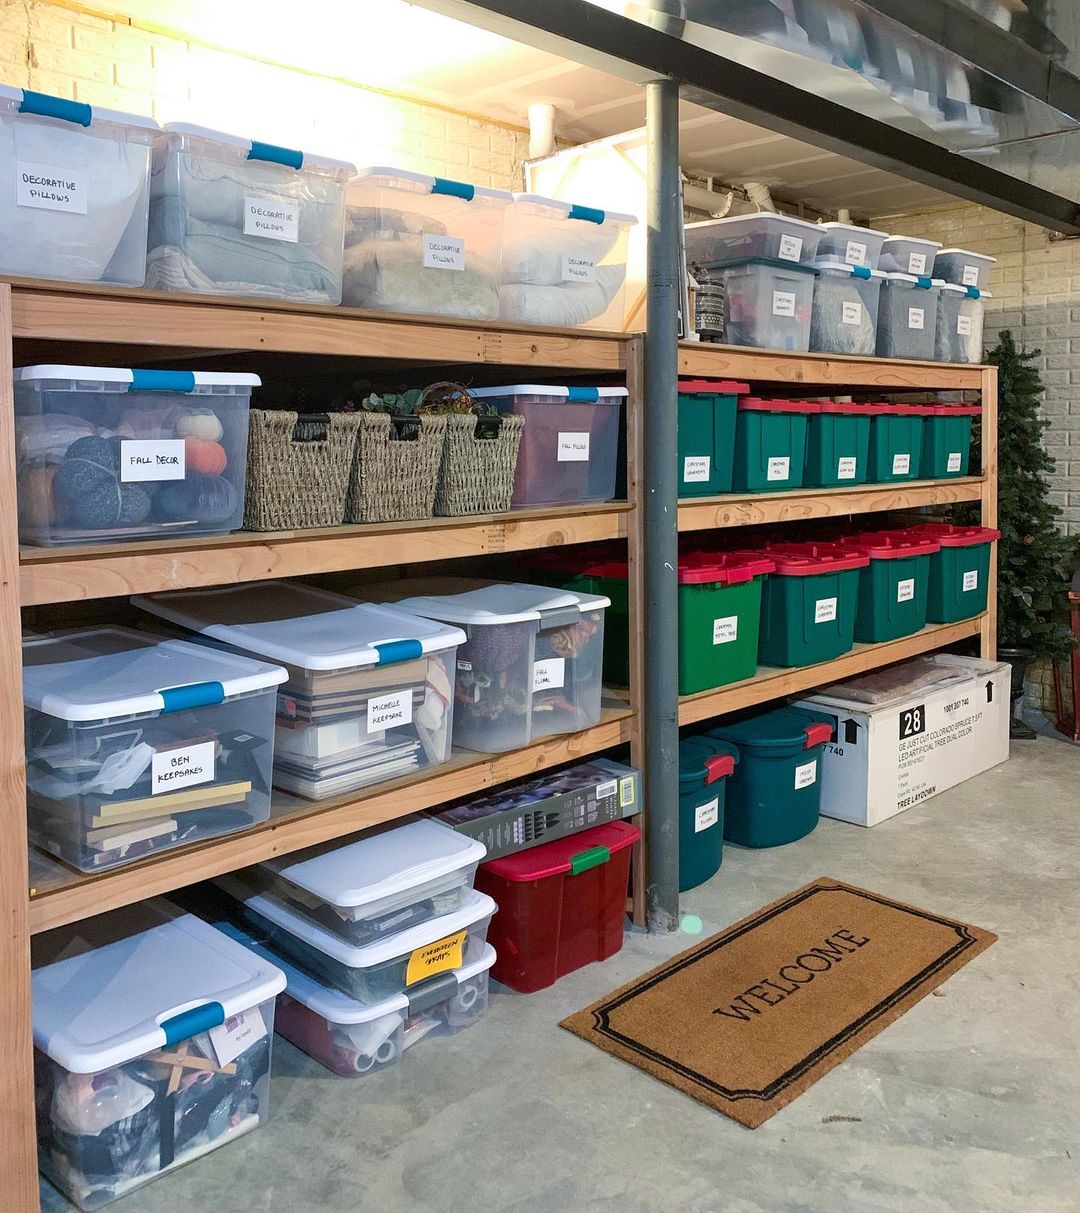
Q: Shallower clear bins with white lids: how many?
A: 7